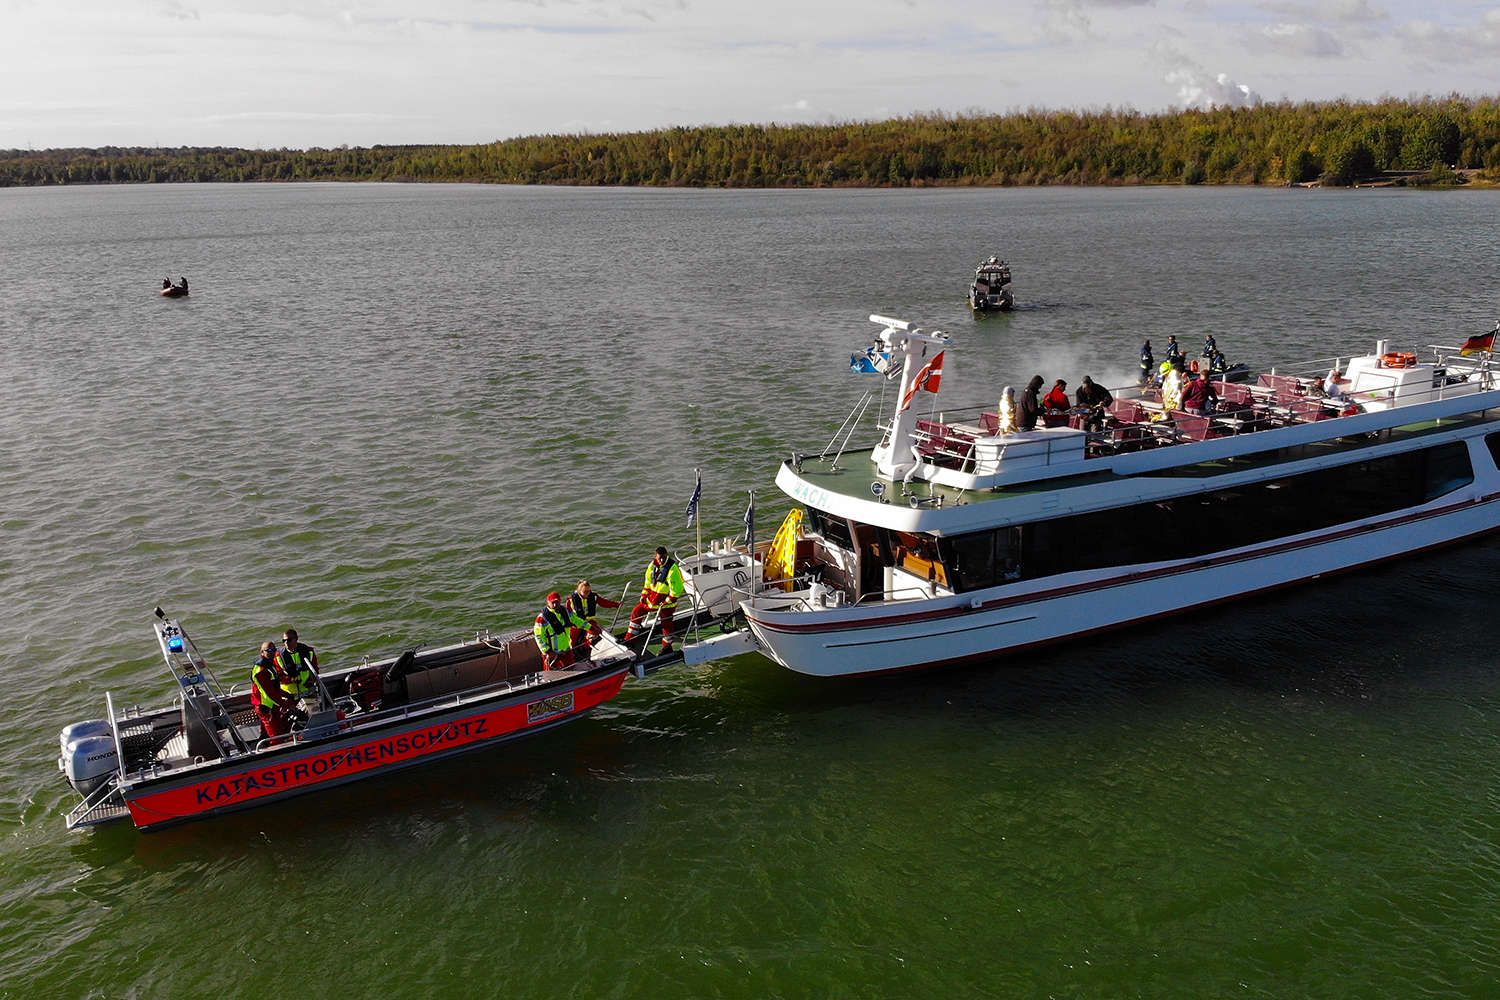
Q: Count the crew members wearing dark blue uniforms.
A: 5